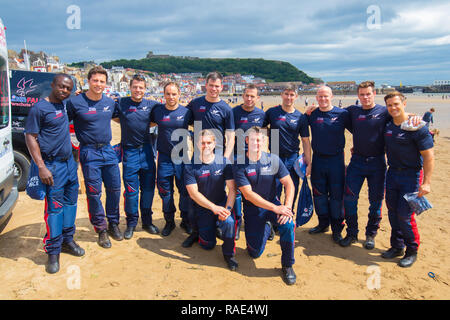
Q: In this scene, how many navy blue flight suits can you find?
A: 12